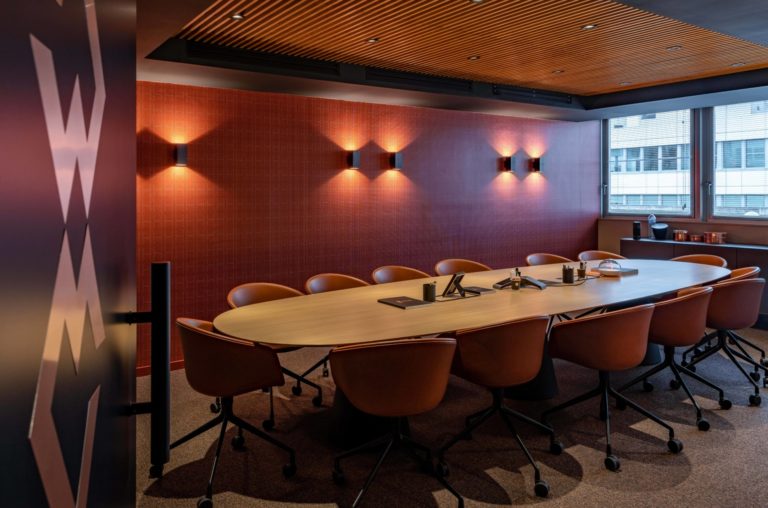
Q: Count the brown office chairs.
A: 14